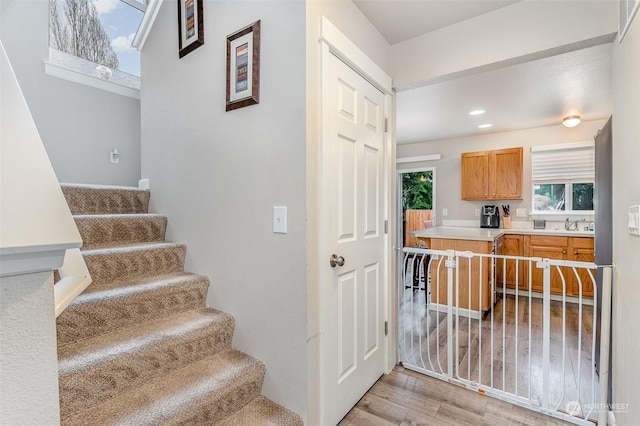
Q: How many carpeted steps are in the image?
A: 7